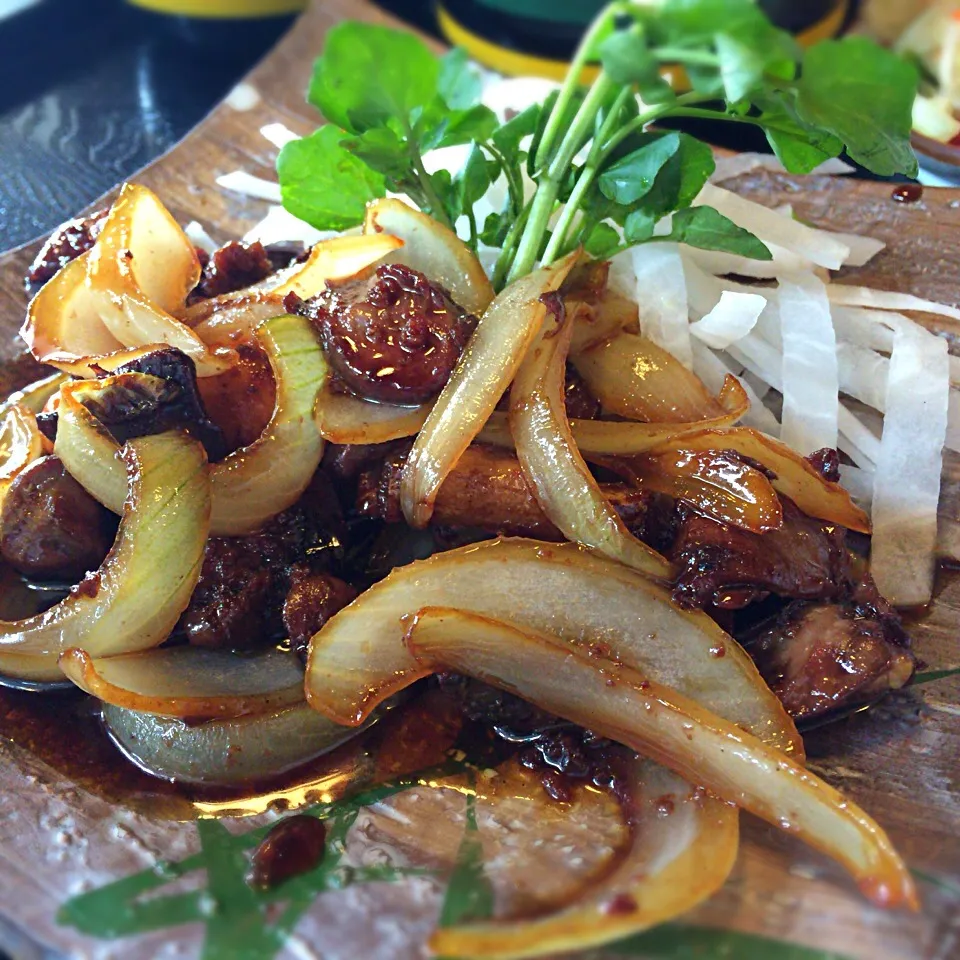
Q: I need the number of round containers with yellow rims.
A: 2